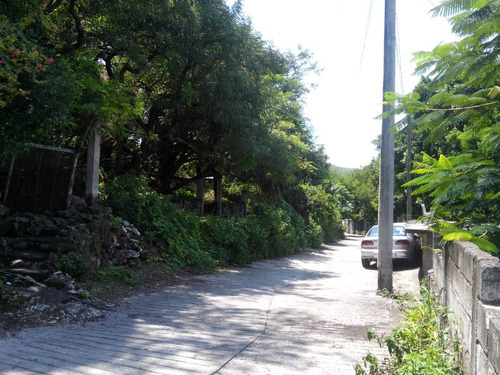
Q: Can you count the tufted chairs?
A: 0